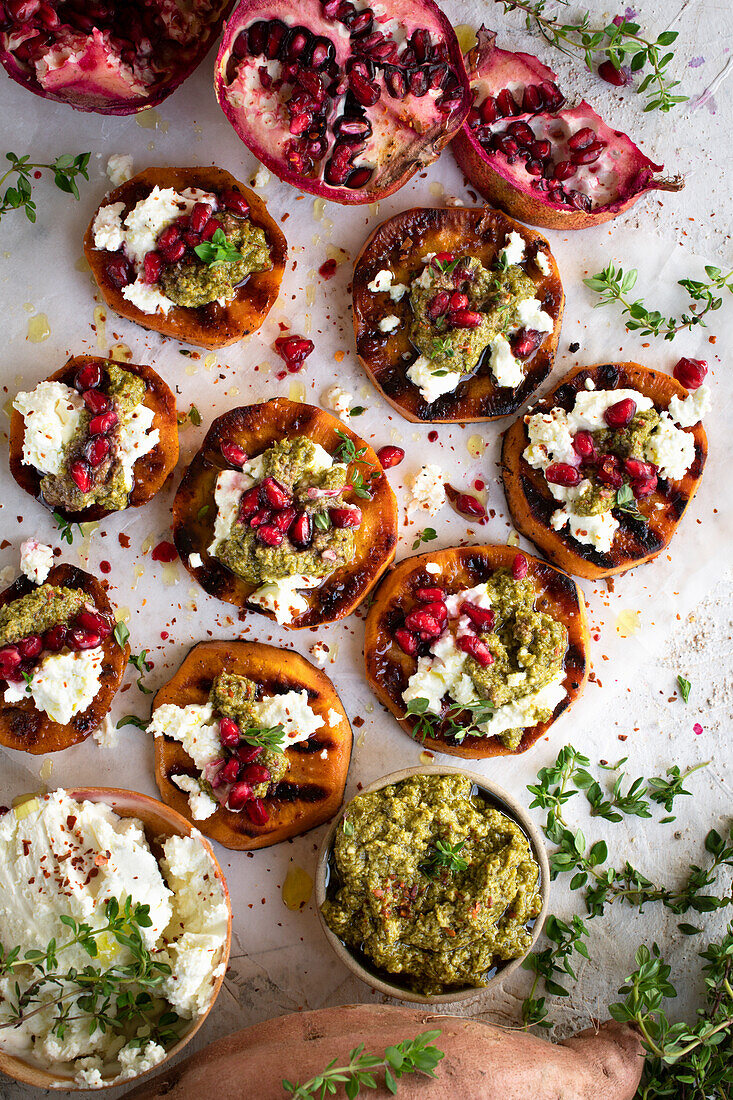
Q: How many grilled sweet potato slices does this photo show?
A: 8